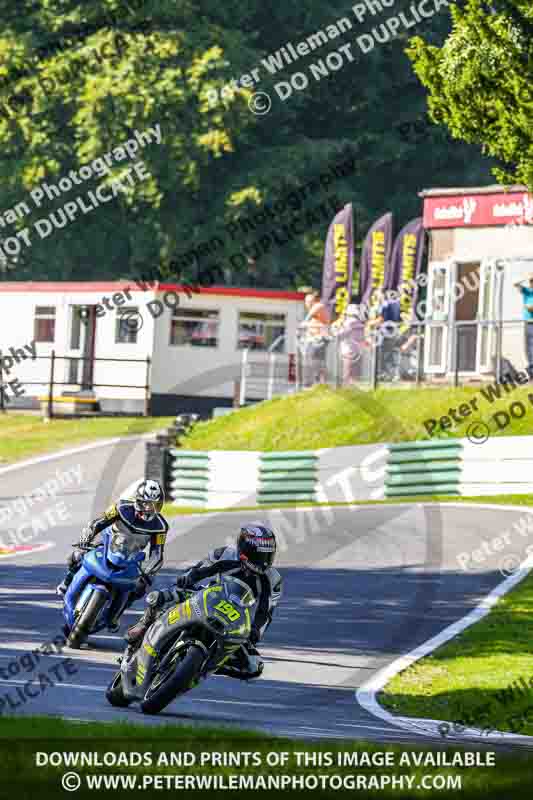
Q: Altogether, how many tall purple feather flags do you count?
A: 3